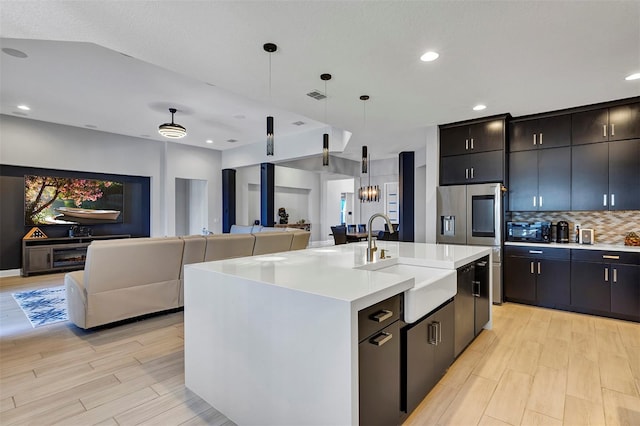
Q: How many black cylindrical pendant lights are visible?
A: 3